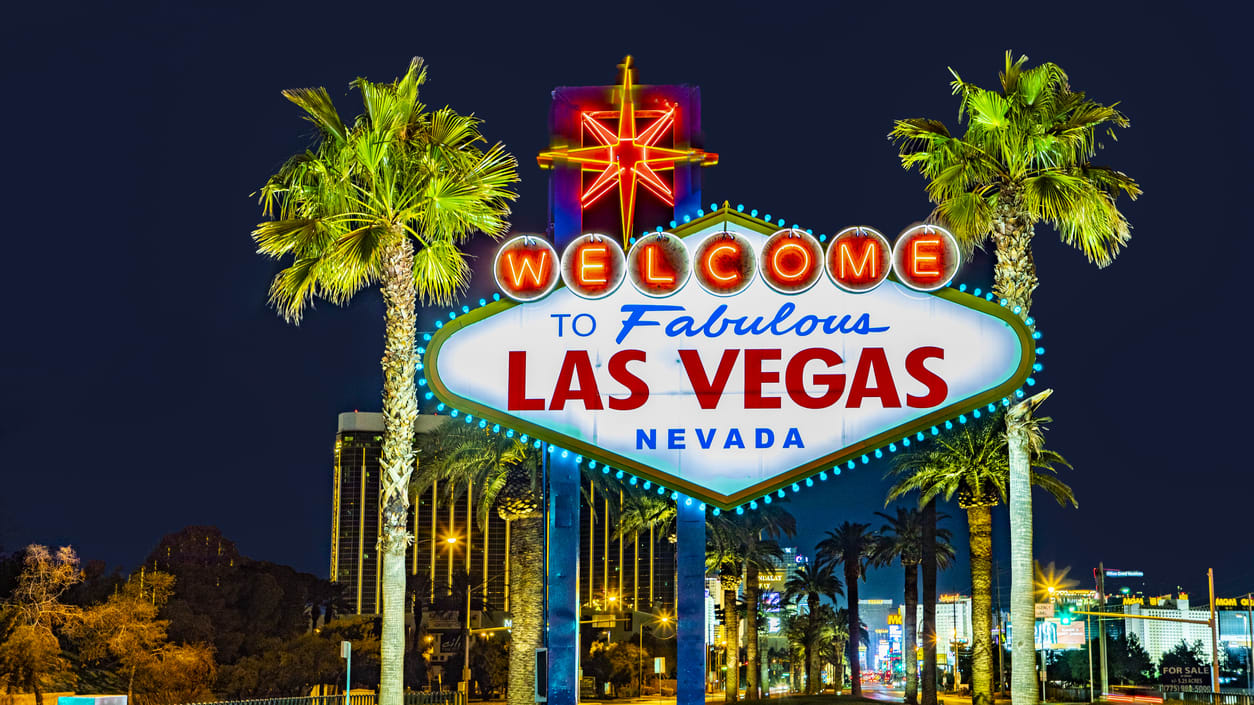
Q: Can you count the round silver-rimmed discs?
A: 7